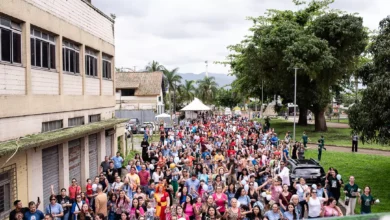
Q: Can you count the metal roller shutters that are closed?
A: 4